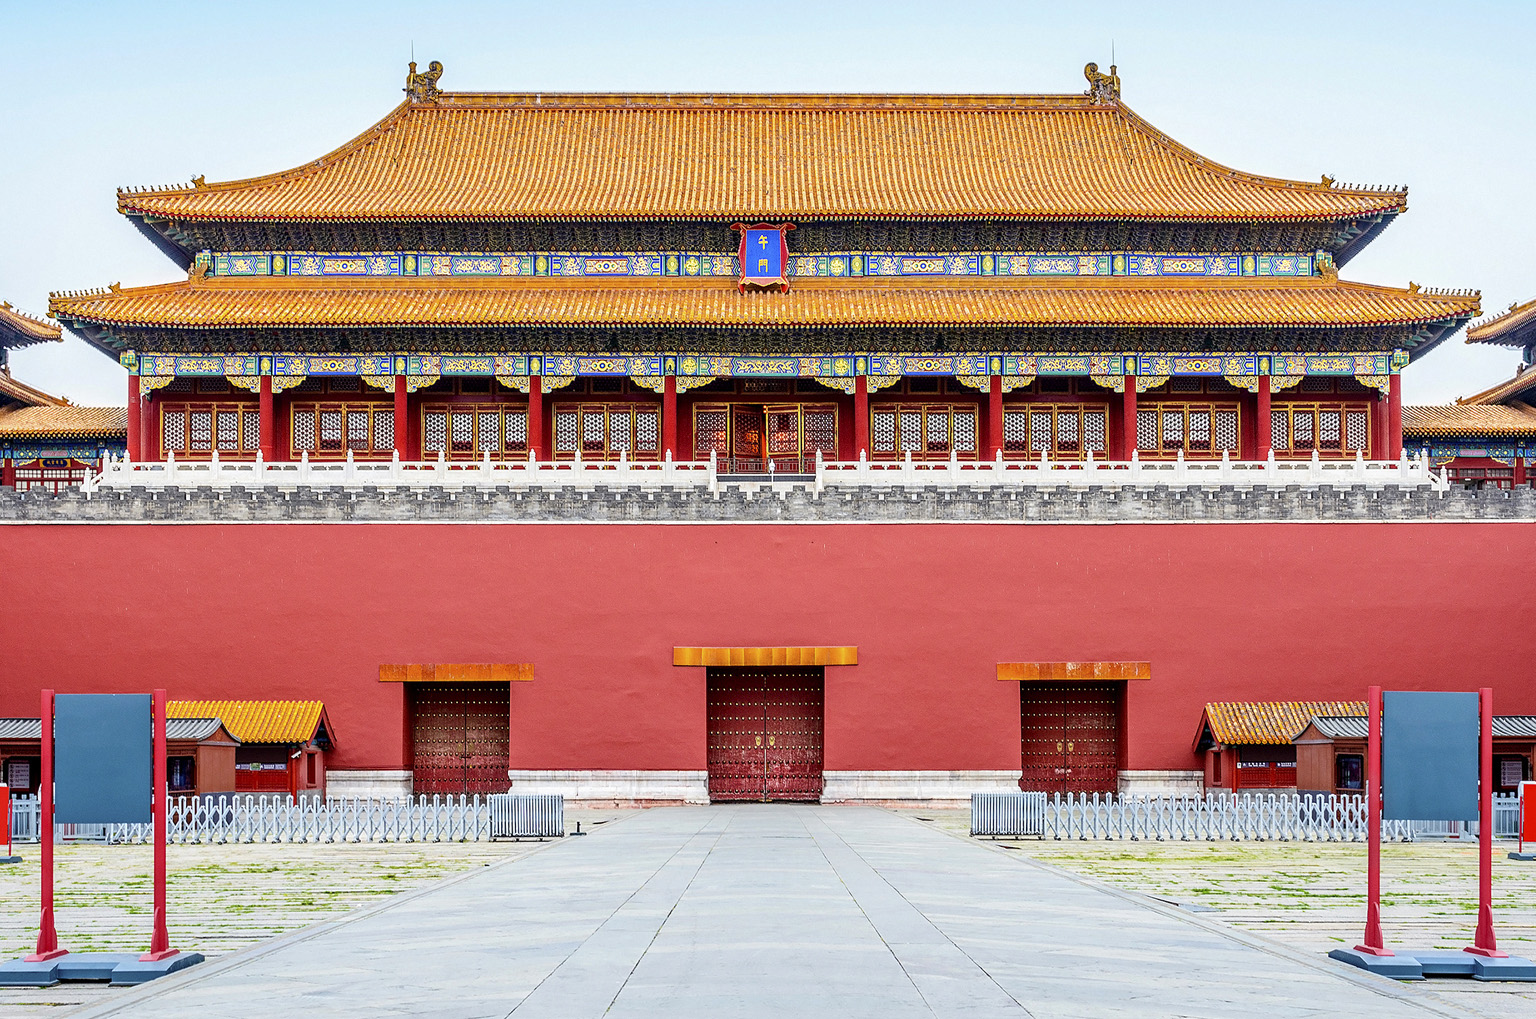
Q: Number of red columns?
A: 10